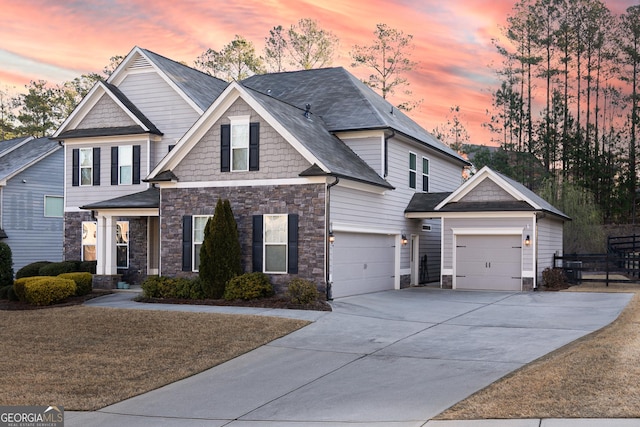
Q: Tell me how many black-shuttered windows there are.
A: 5